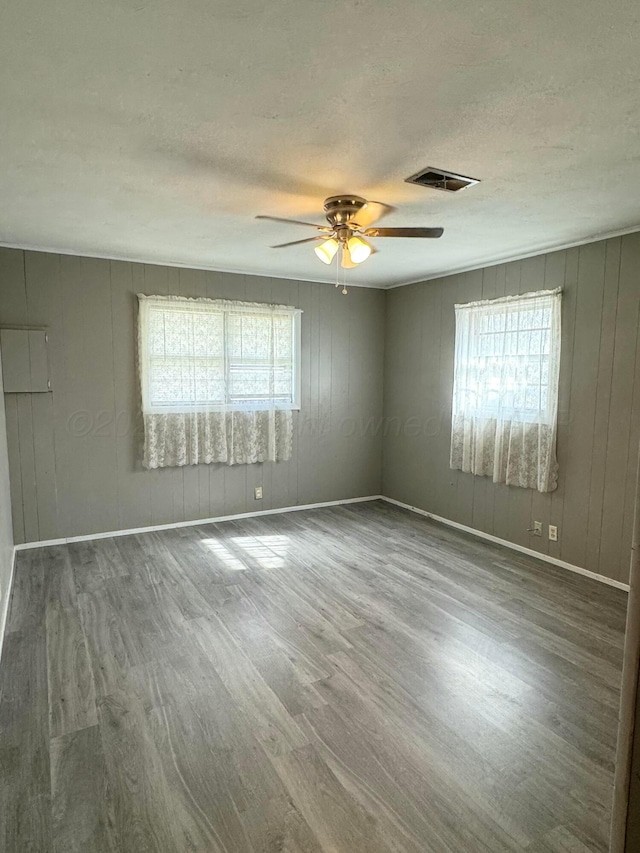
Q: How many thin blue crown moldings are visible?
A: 0